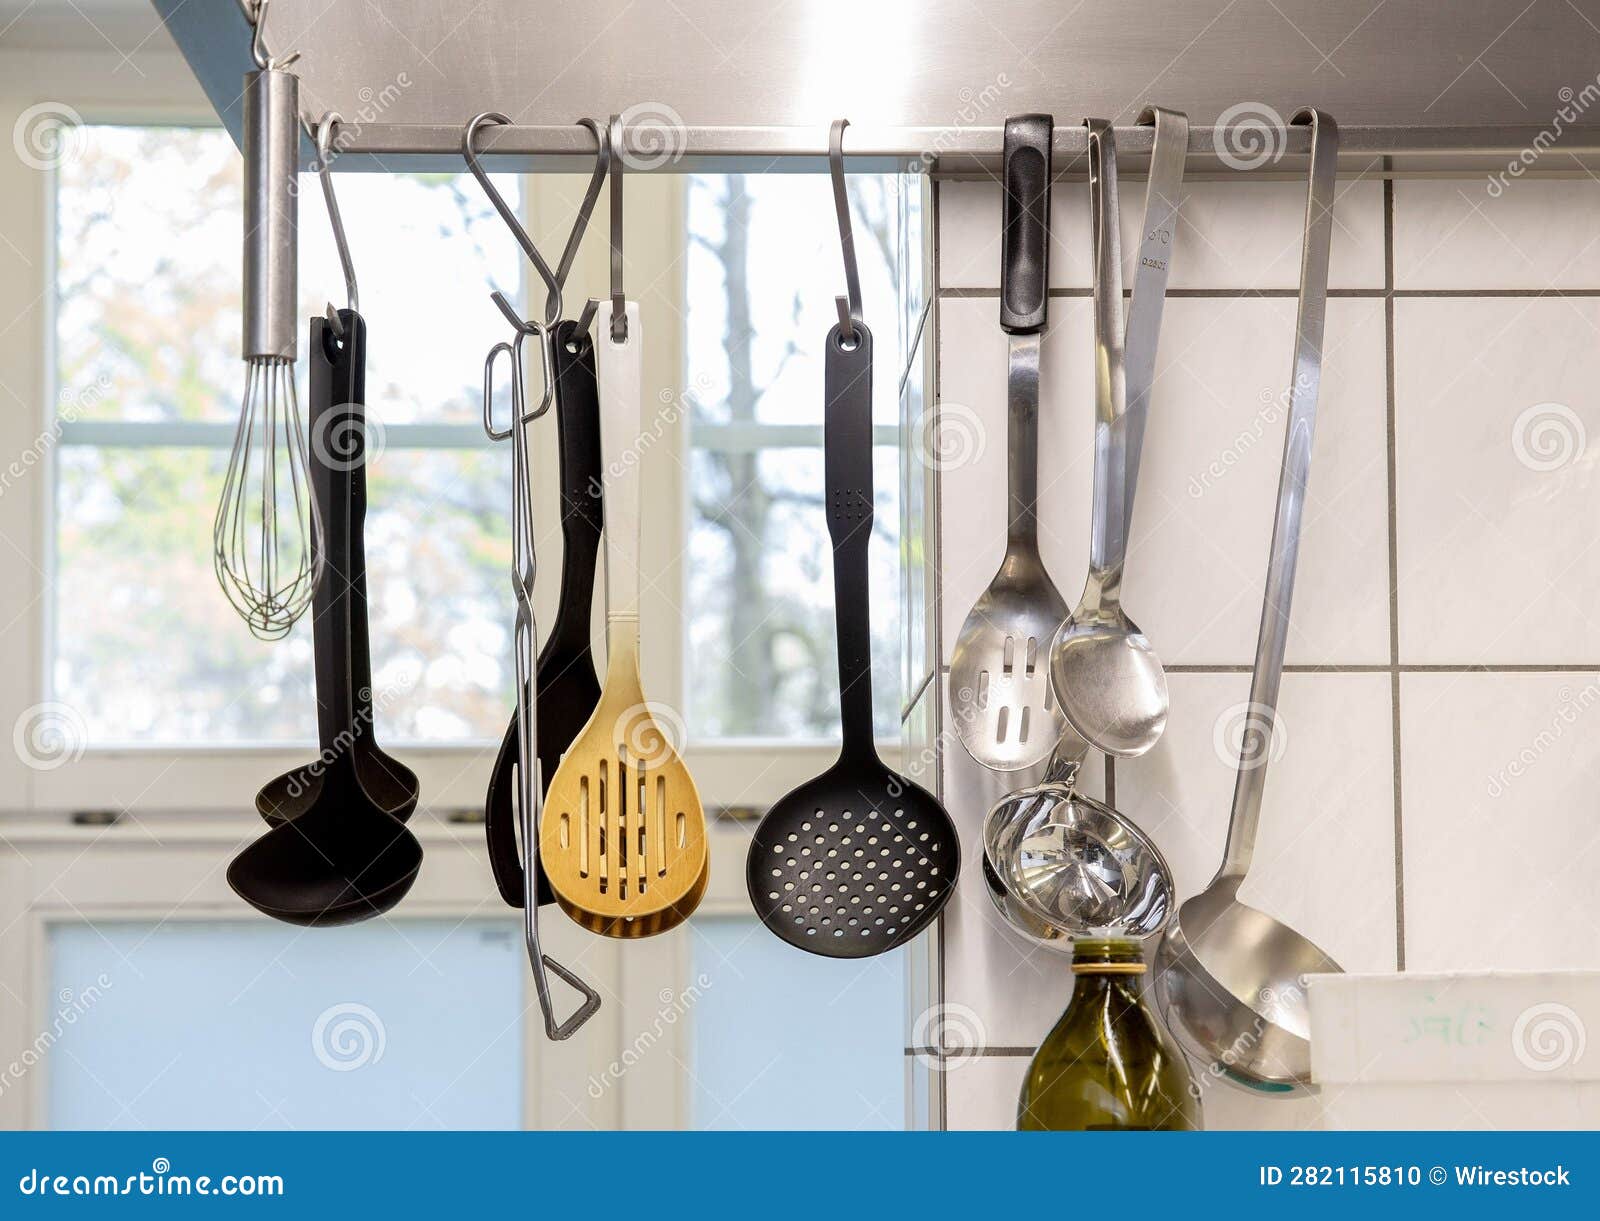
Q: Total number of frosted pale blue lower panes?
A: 2